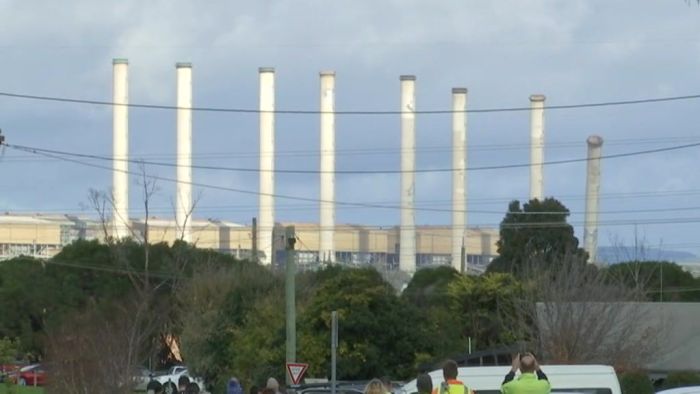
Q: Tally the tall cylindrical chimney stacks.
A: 8